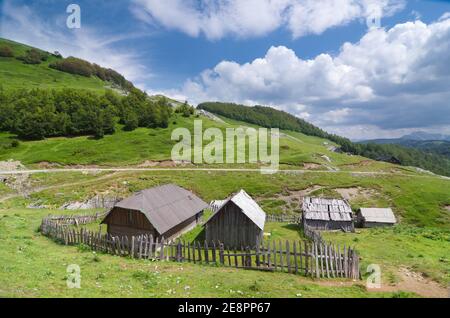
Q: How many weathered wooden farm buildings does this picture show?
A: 4